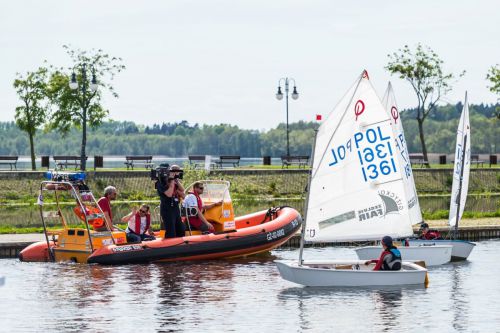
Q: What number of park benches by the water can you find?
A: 8